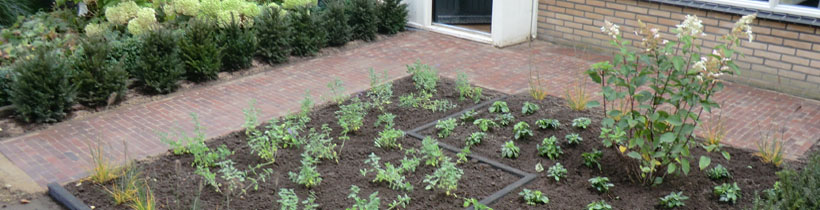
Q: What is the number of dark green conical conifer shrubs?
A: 10